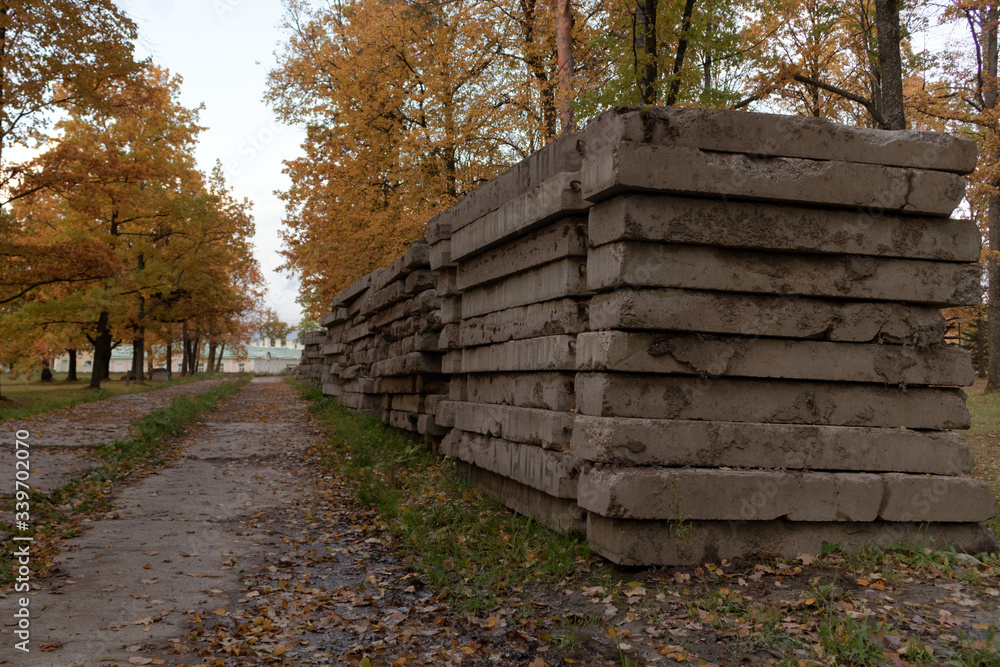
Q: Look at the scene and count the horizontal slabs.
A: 10